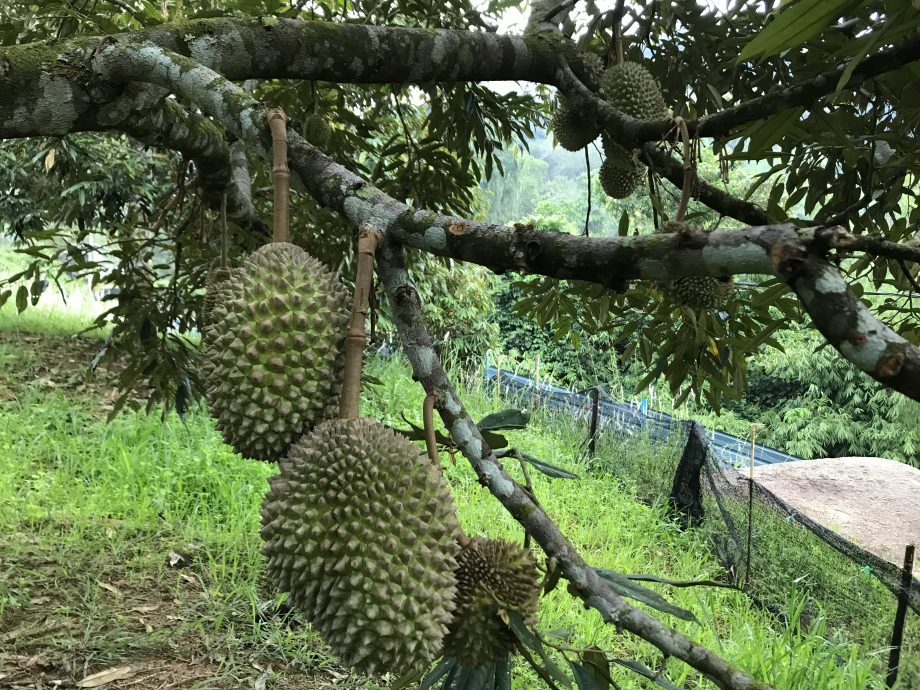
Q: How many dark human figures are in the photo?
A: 0